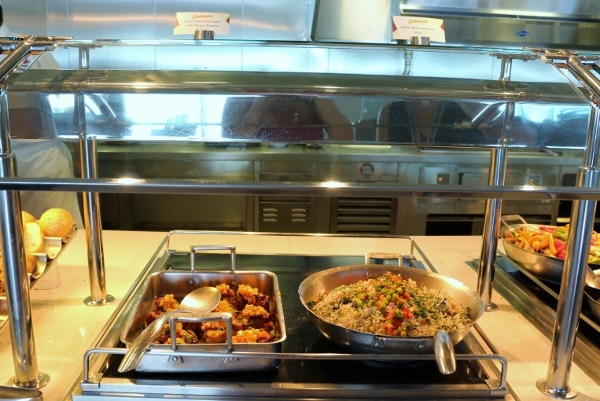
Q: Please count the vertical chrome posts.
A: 4